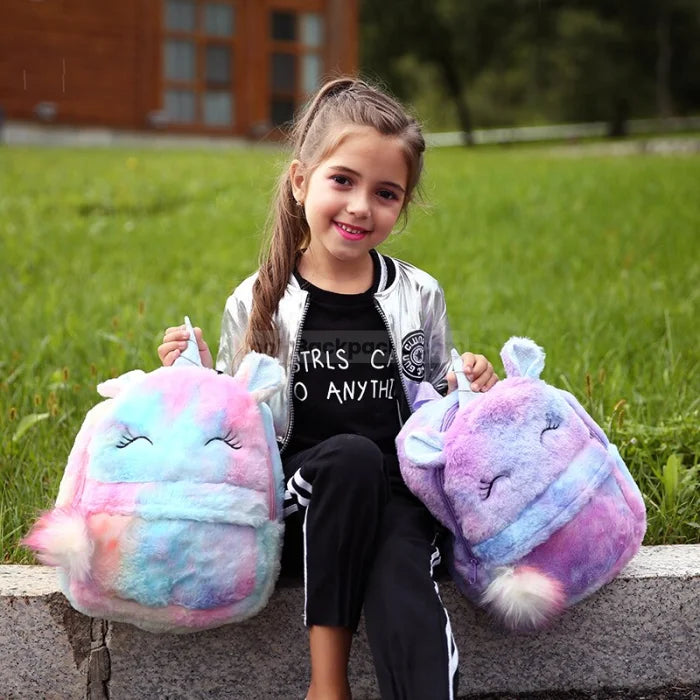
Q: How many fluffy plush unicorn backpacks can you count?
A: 2